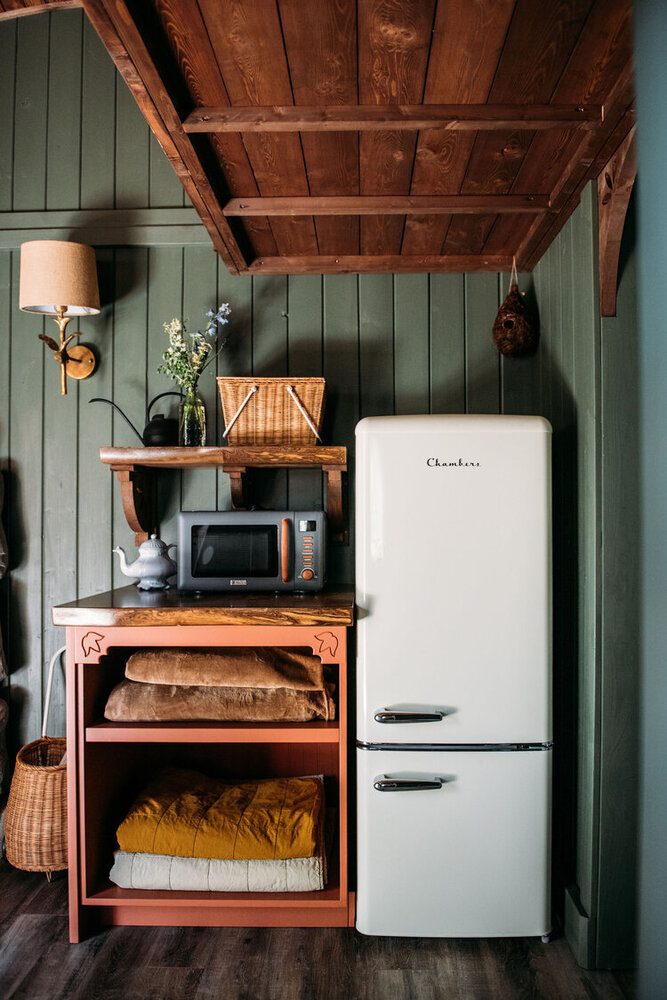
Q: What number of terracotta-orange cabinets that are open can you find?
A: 1